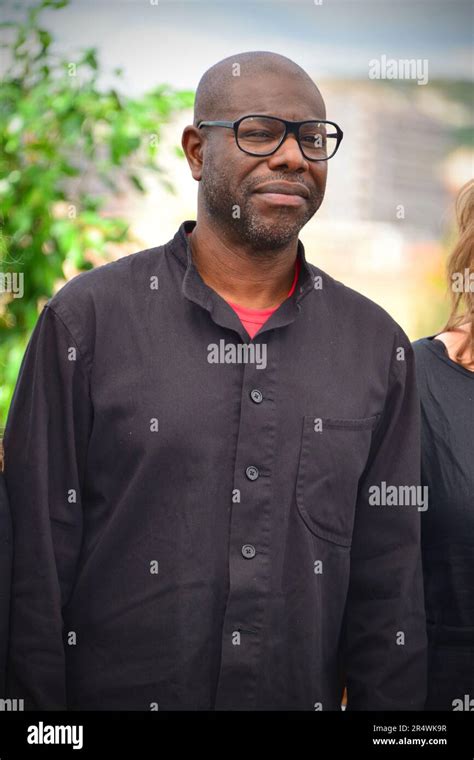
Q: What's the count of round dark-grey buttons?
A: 3